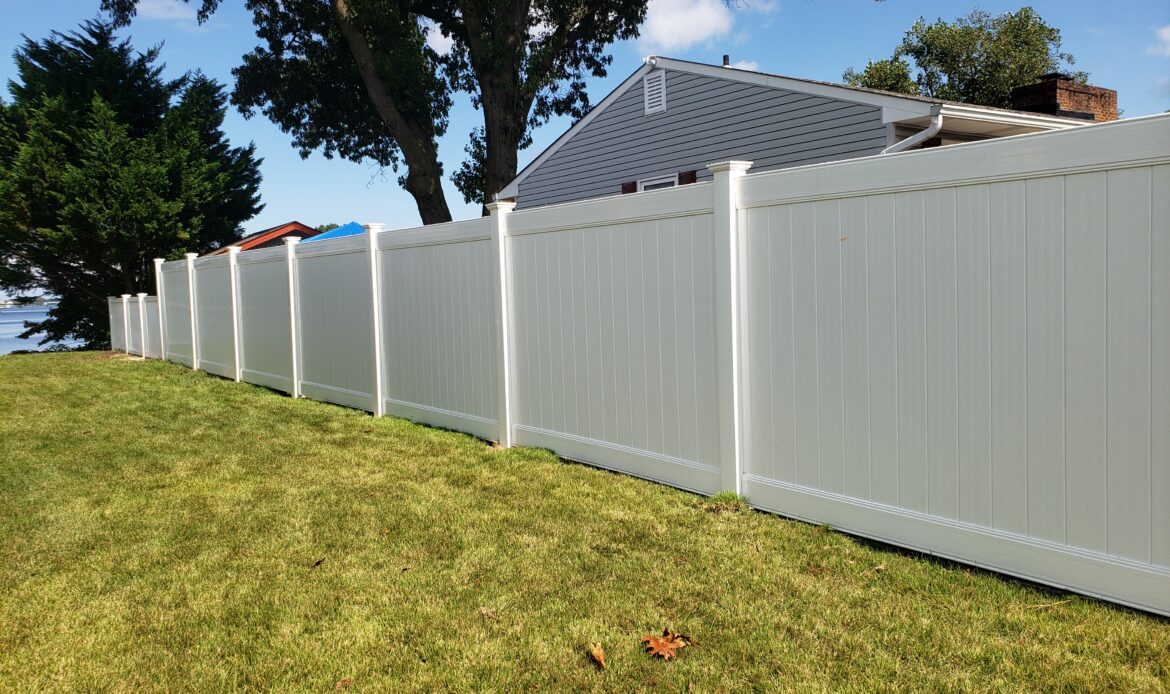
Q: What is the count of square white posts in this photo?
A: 10